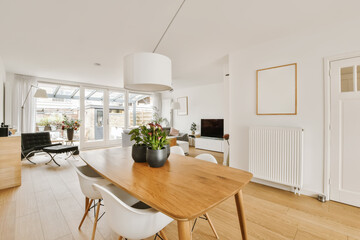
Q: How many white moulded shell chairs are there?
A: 4